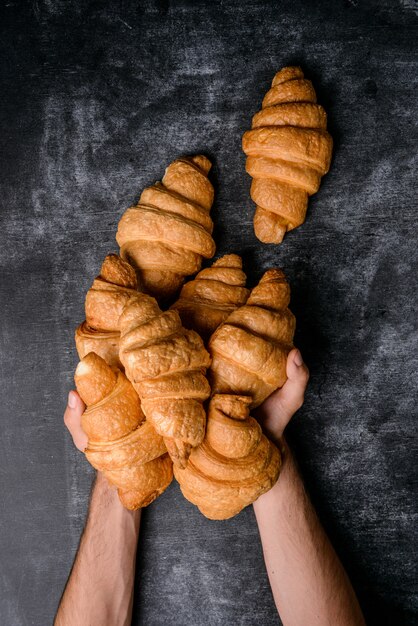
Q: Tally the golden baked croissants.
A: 8